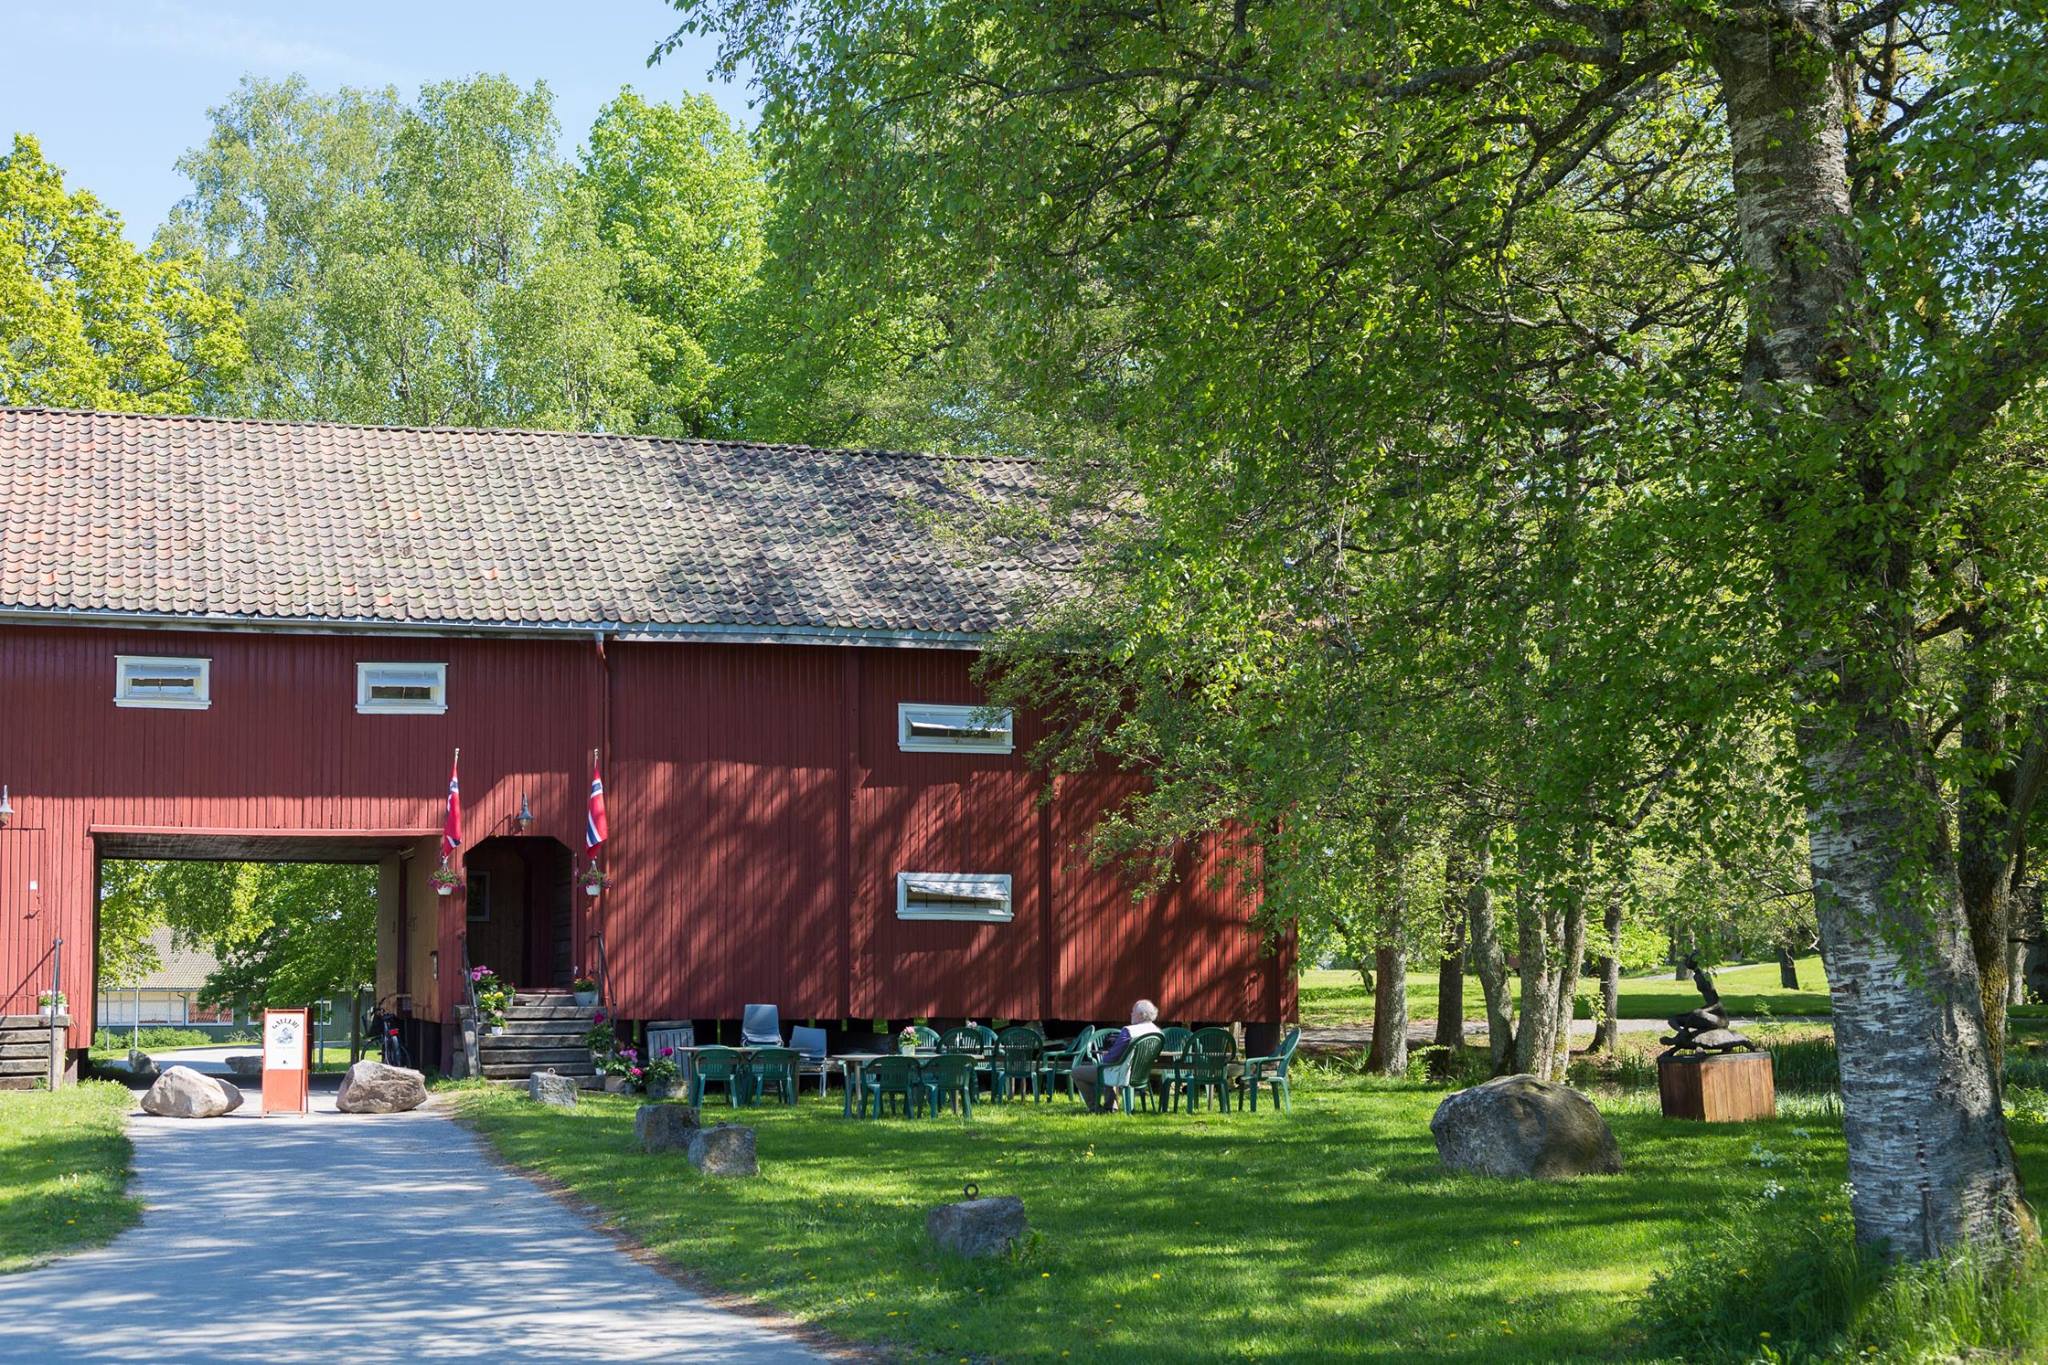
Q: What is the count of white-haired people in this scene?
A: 1